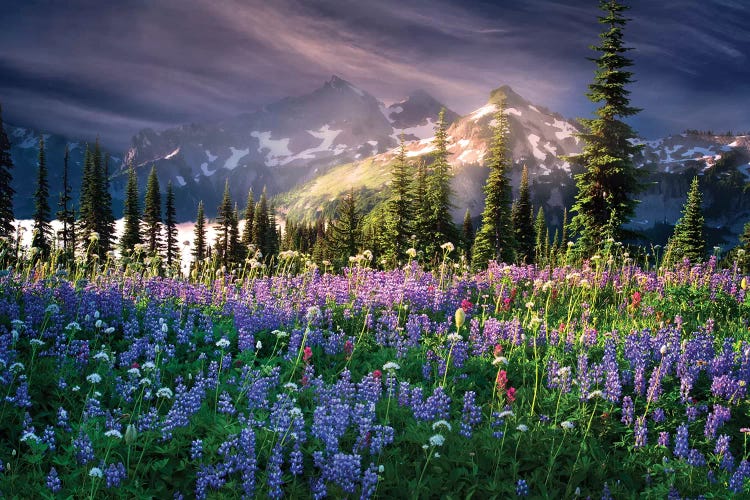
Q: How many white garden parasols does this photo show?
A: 0